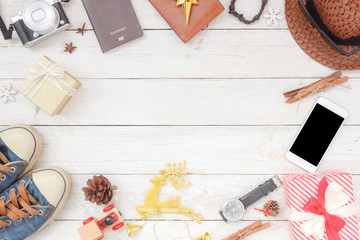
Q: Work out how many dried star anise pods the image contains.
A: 2